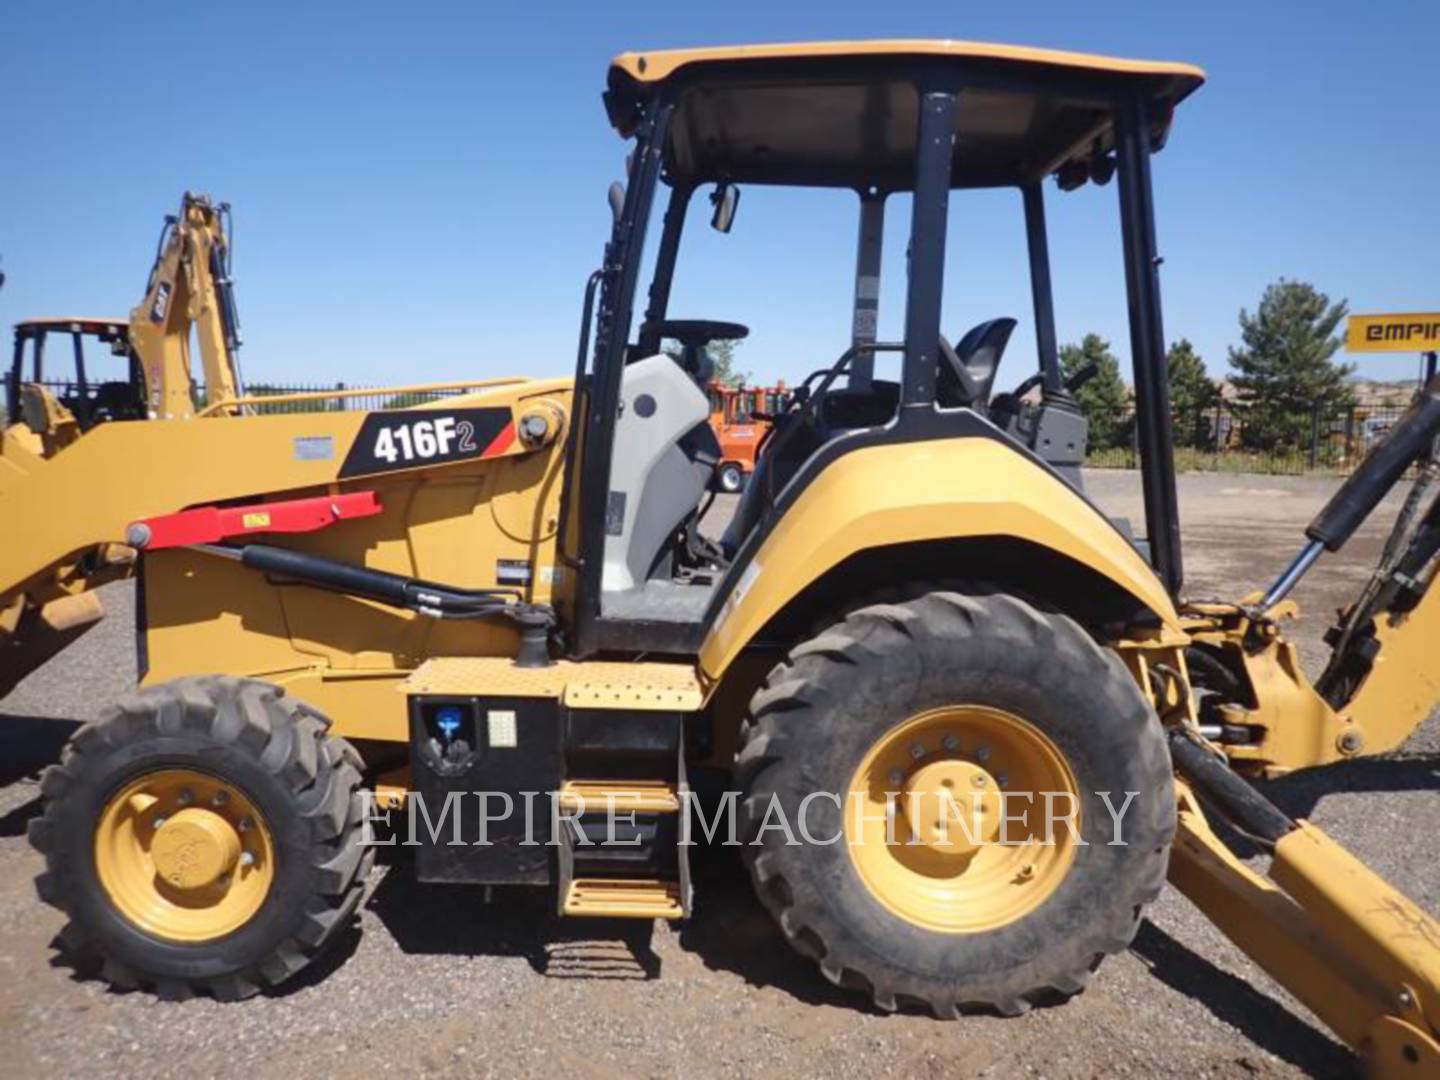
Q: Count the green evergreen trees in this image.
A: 3